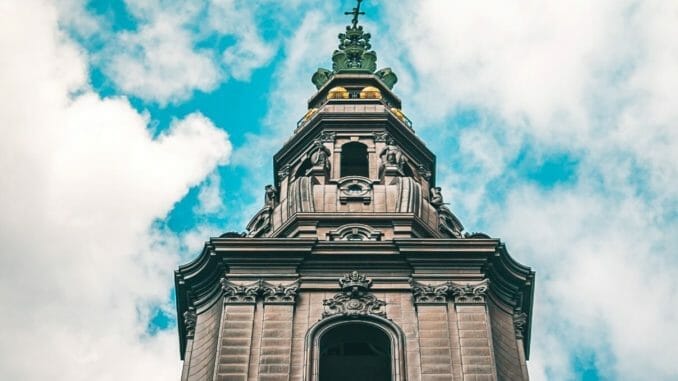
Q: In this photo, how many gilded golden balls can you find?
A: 4